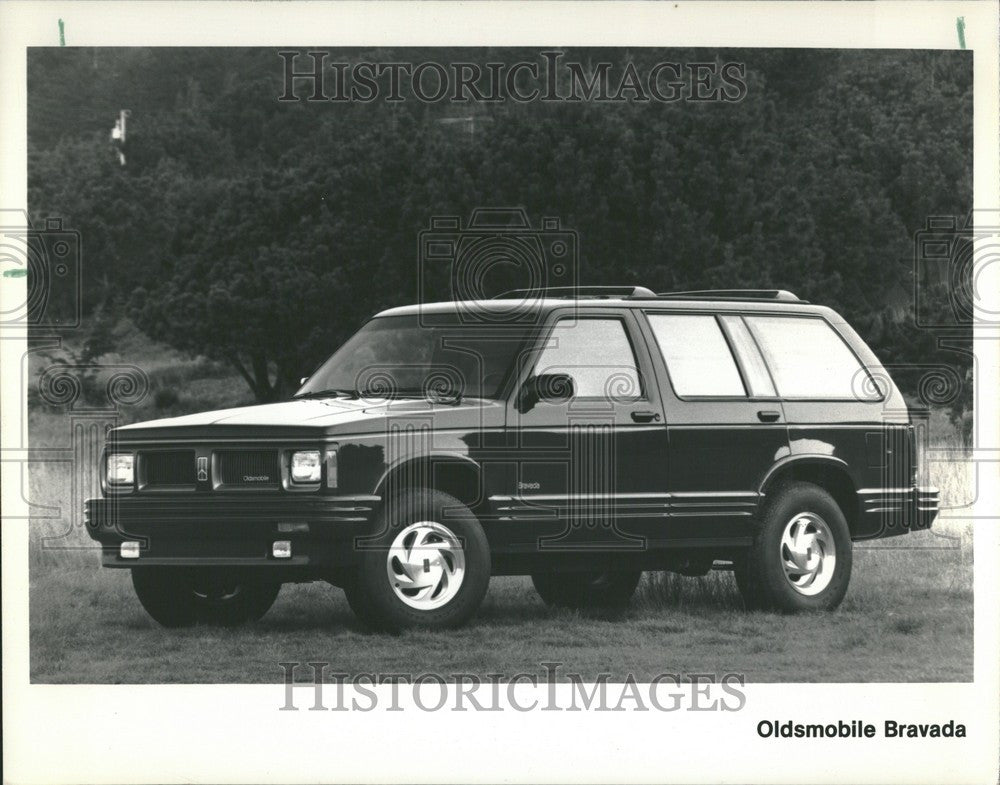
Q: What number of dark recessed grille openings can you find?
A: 2